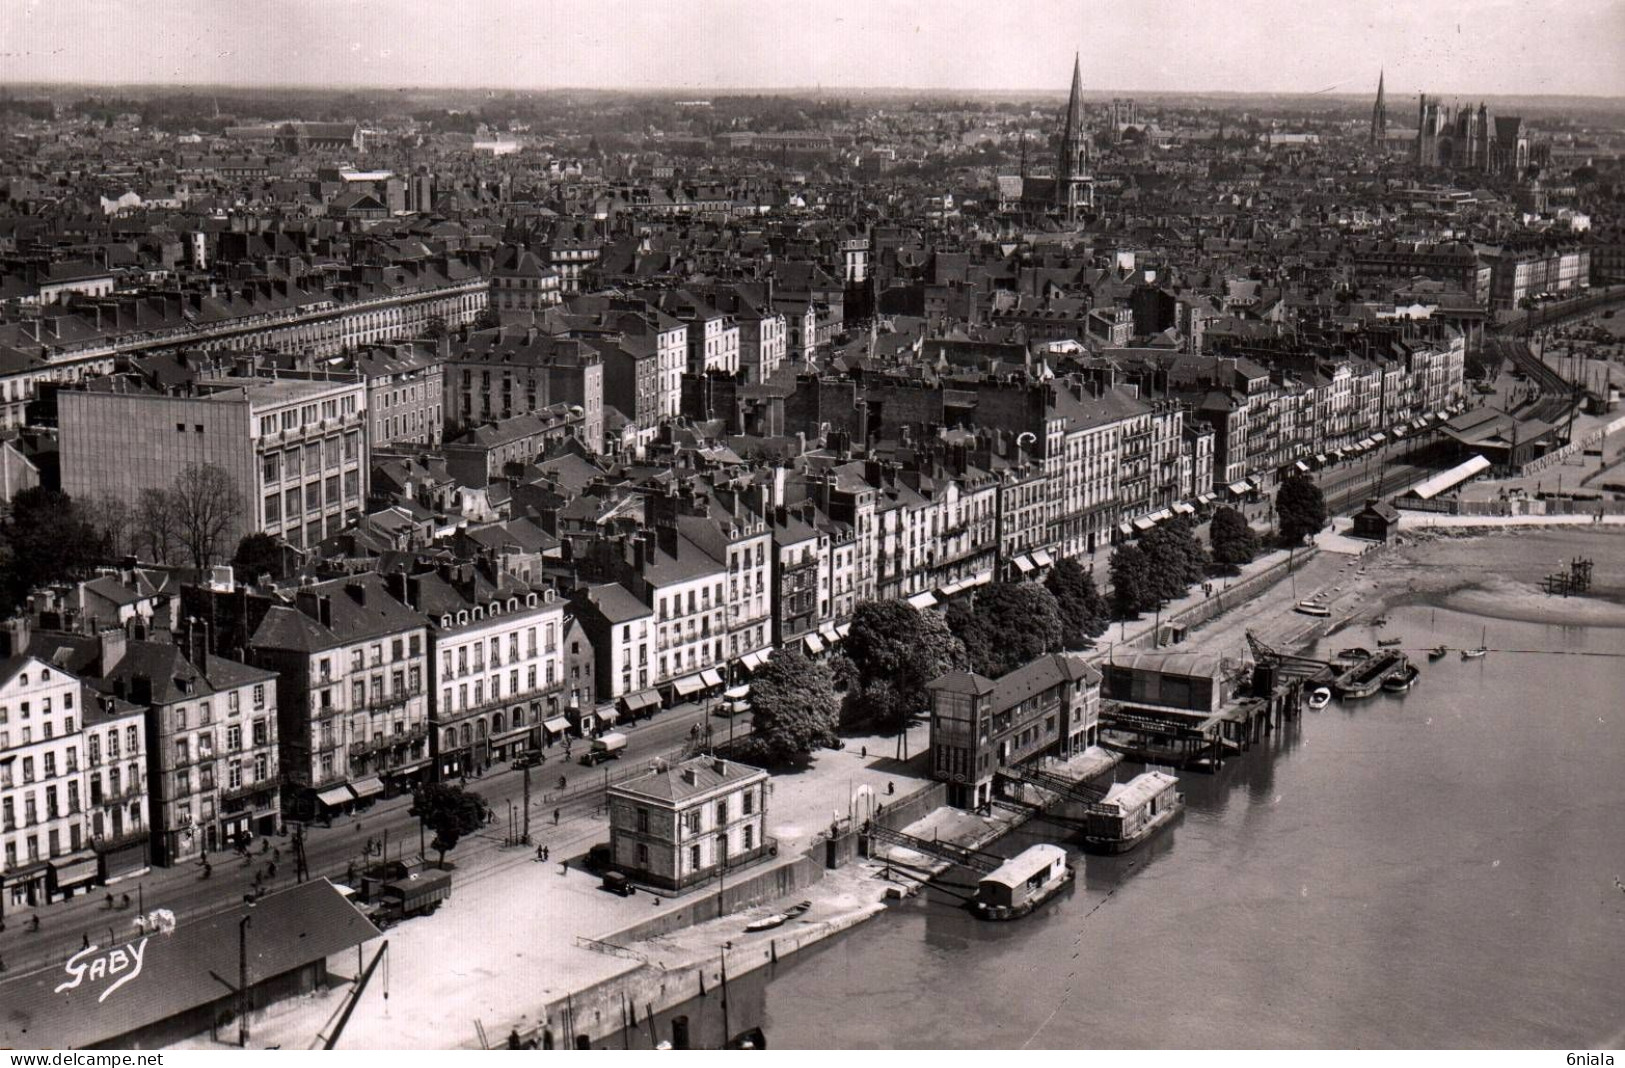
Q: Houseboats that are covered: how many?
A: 2